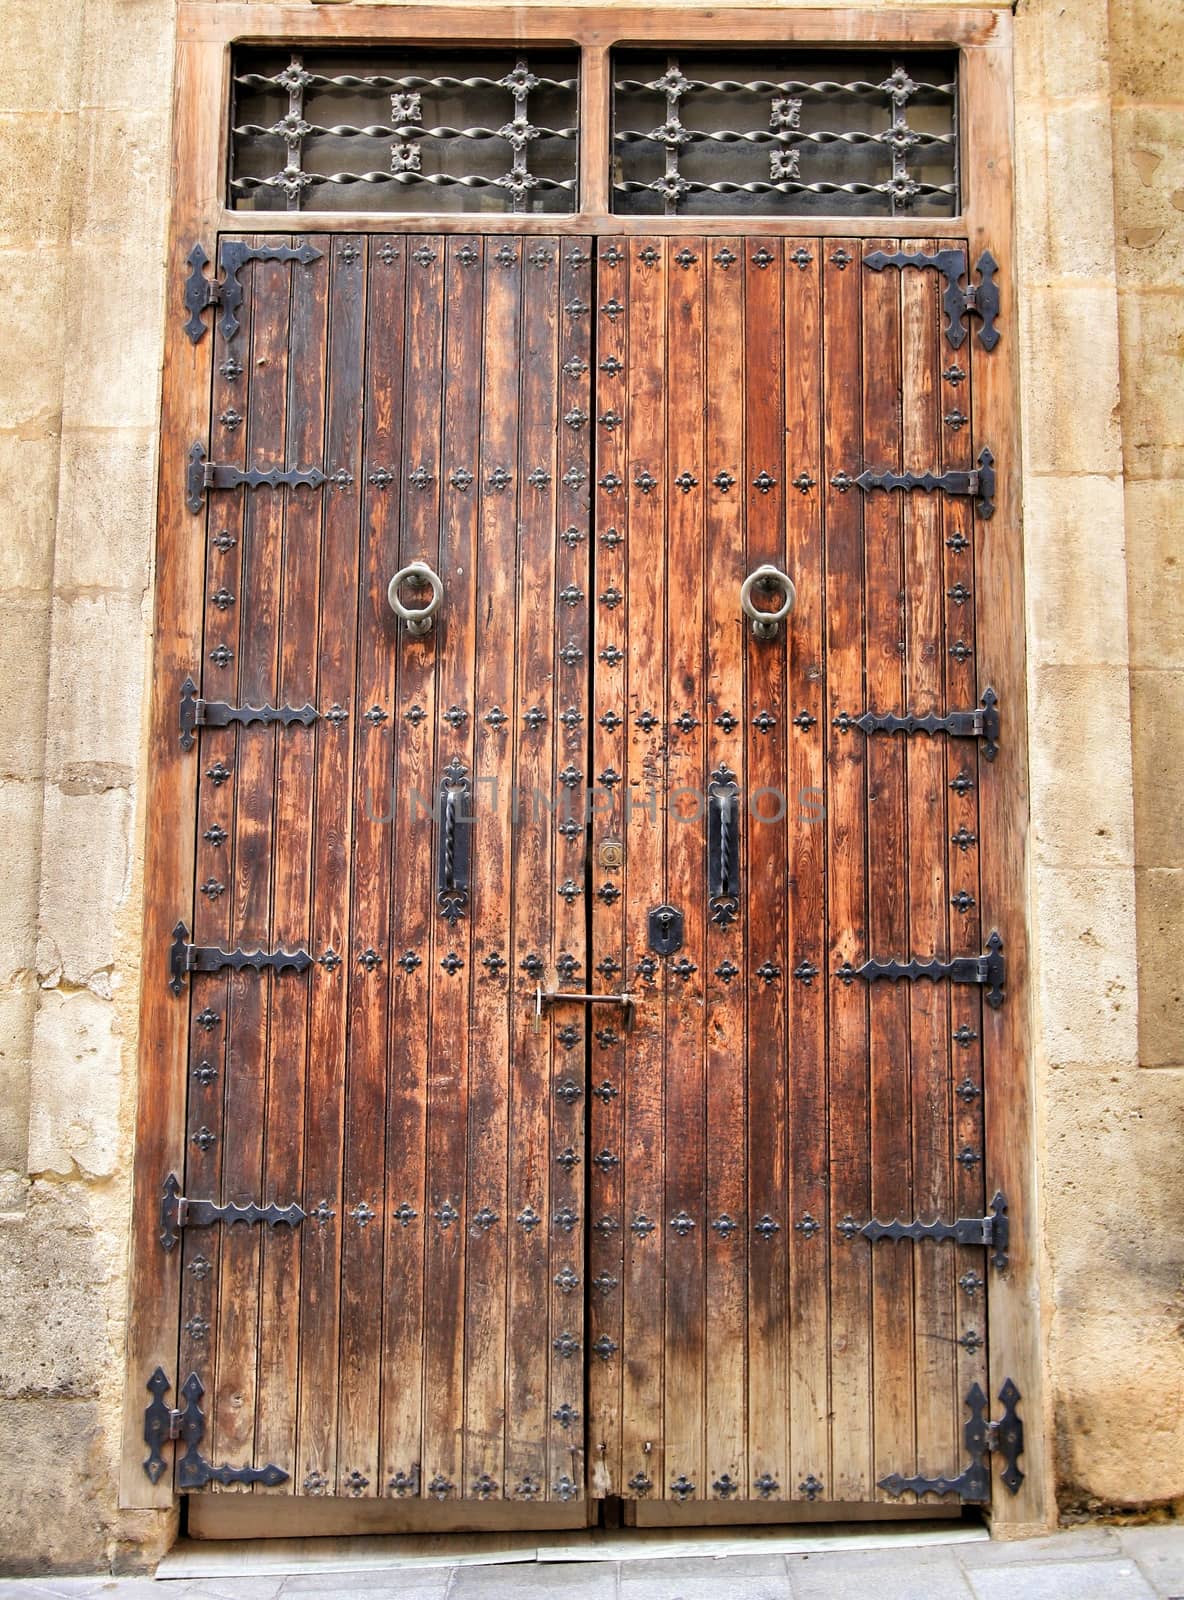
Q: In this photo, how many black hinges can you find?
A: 12